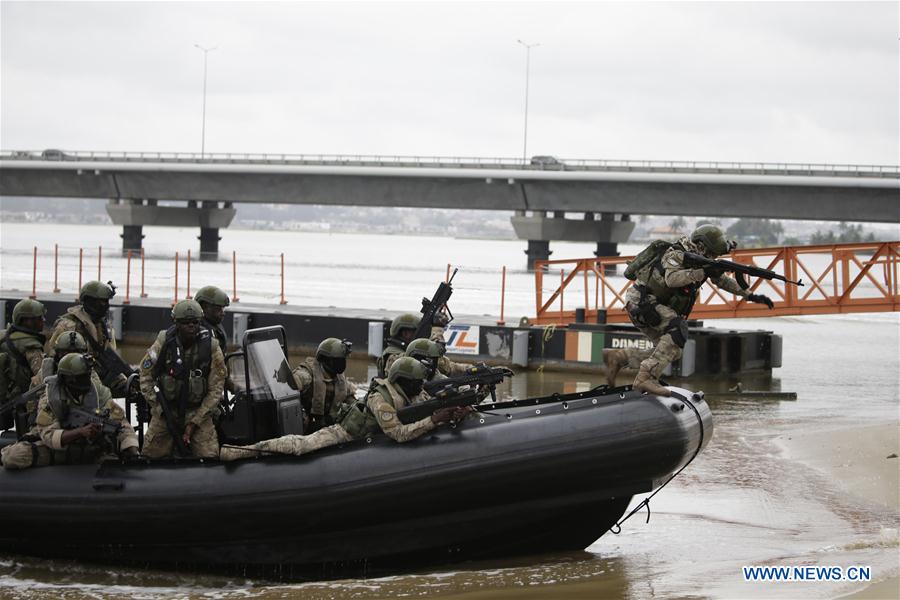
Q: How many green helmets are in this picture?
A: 11